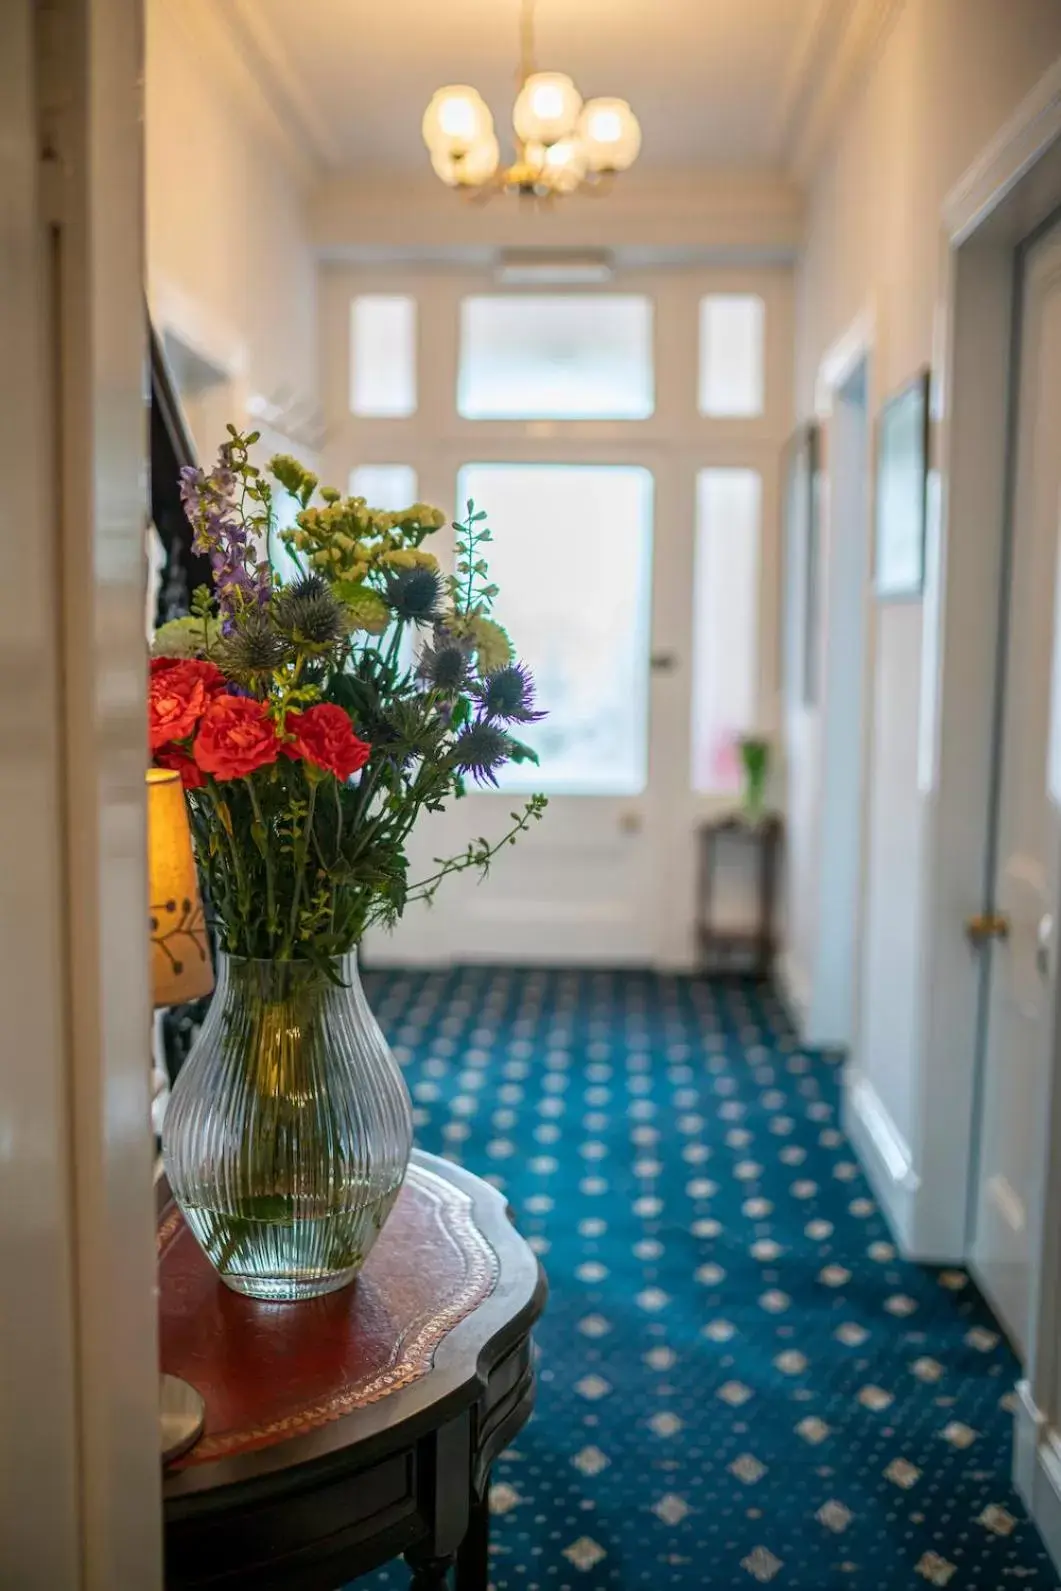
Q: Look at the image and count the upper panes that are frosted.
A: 3